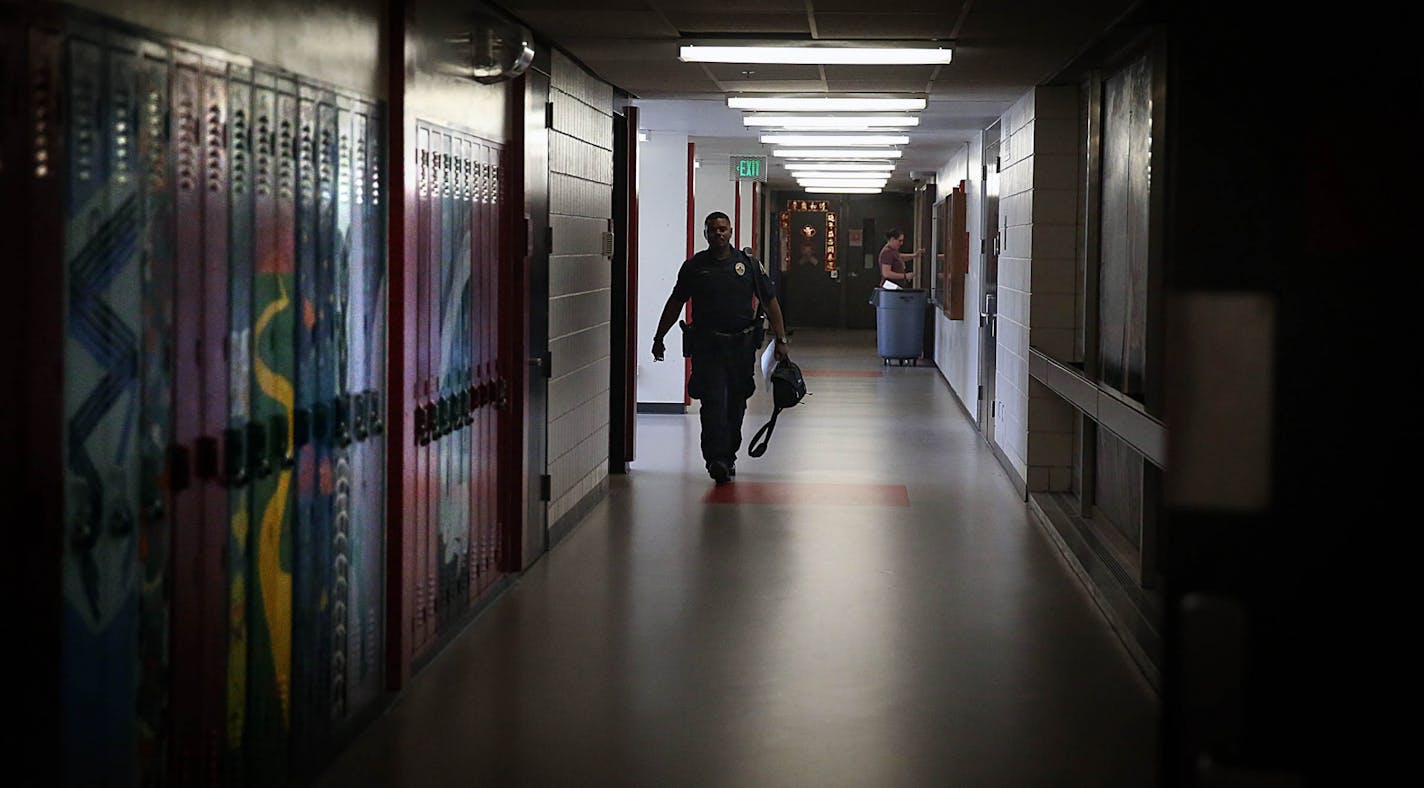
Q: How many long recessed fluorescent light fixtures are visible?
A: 9